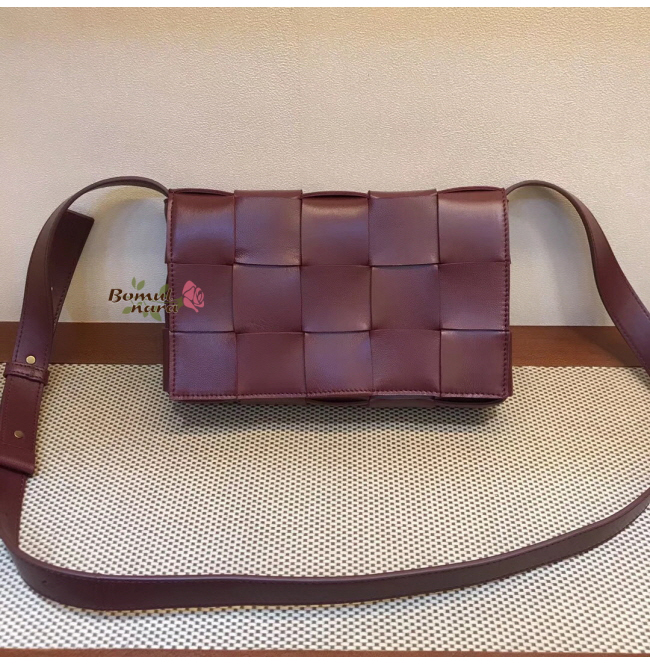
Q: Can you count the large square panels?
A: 15